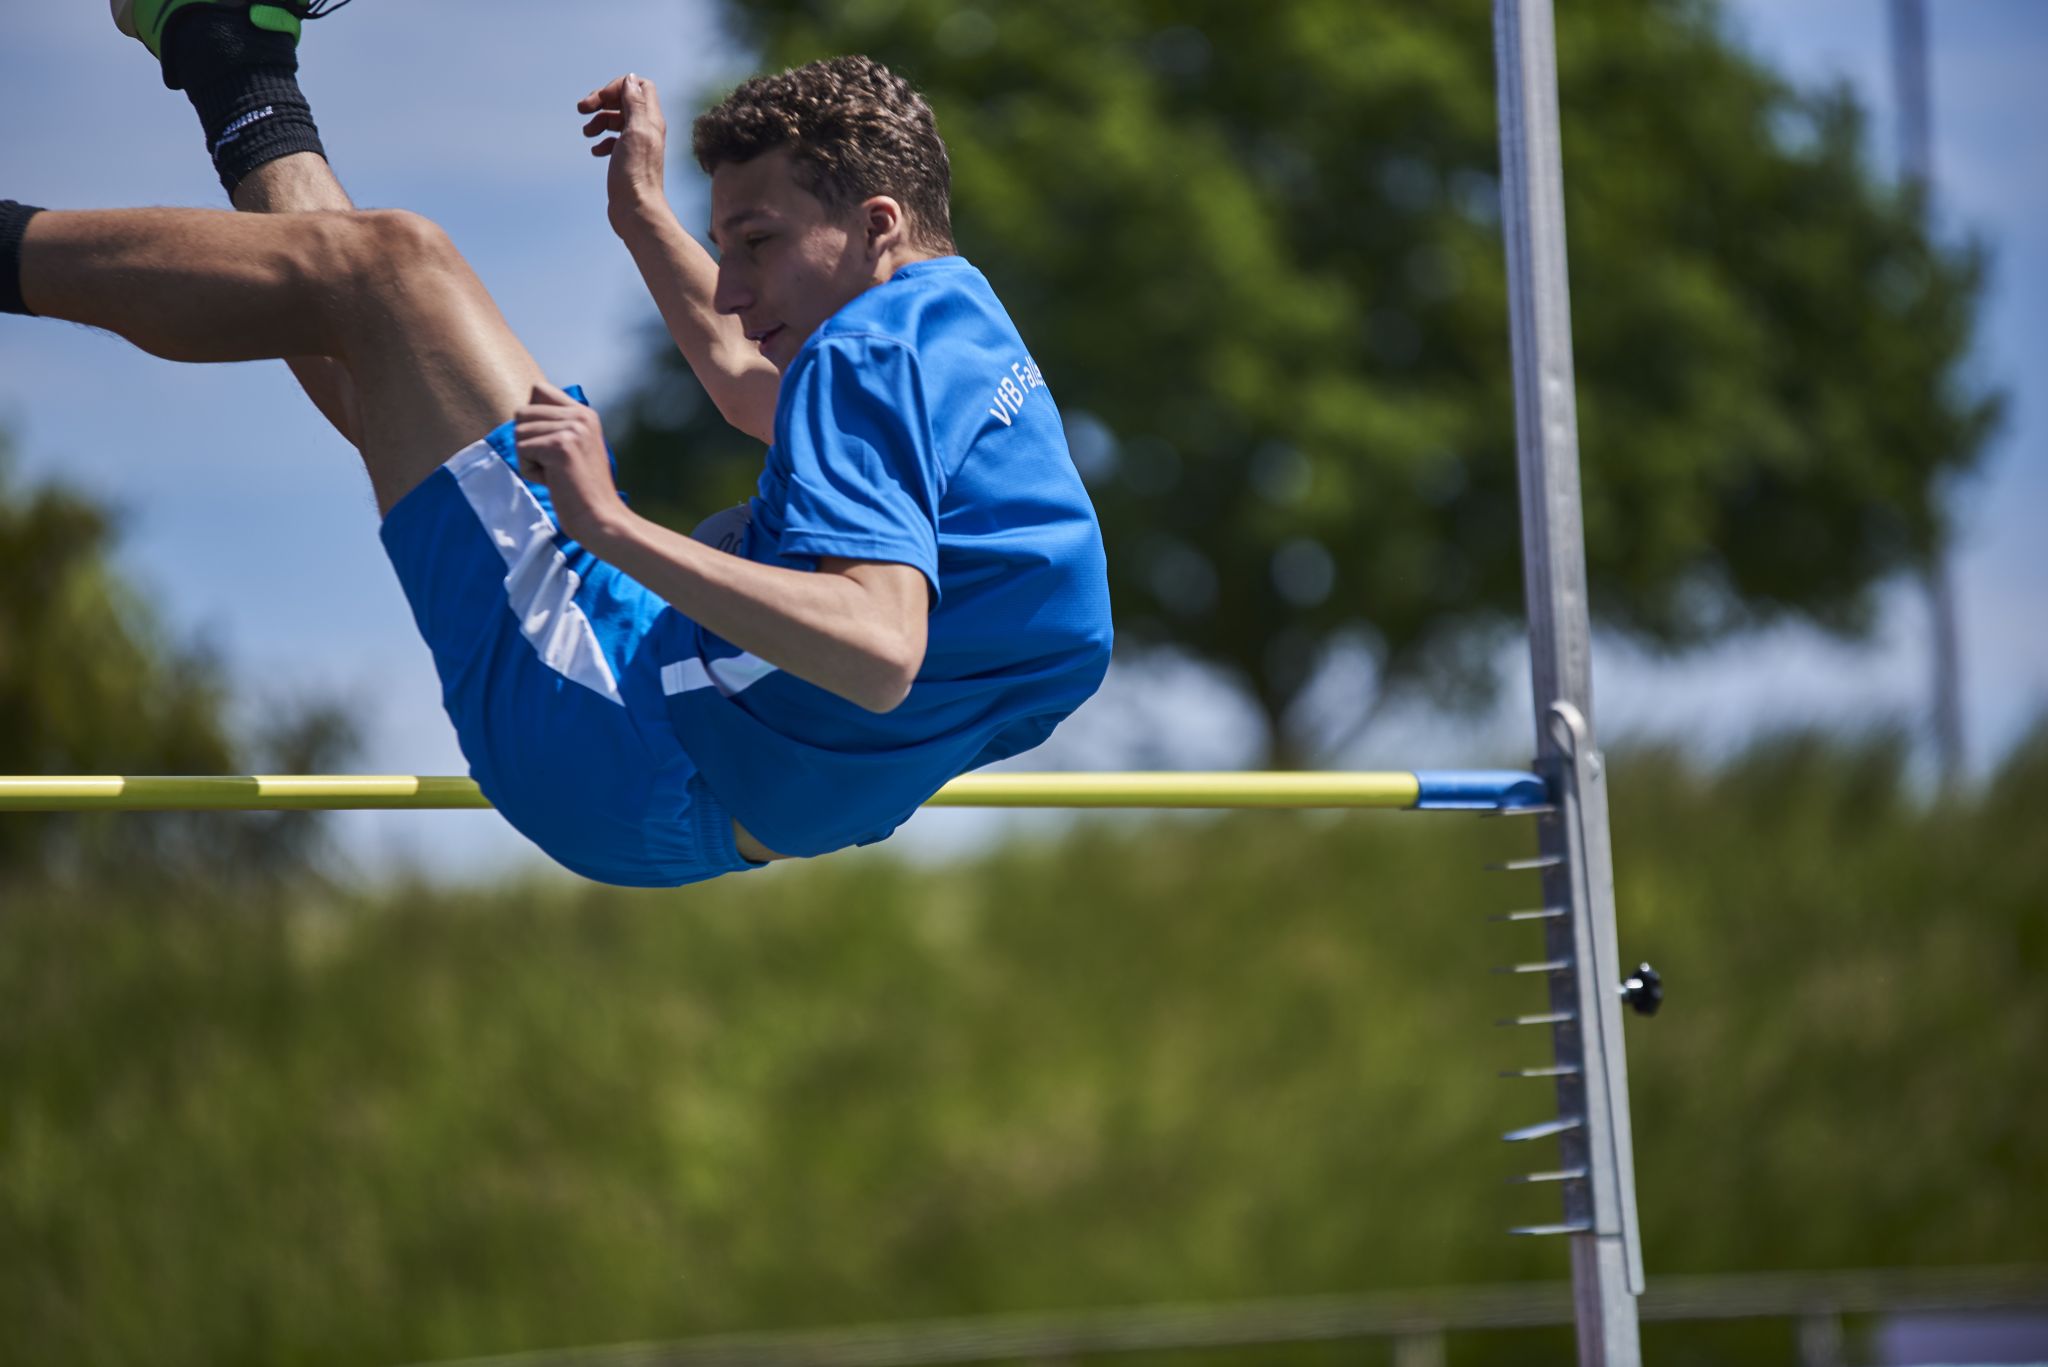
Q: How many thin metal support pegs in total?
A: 9